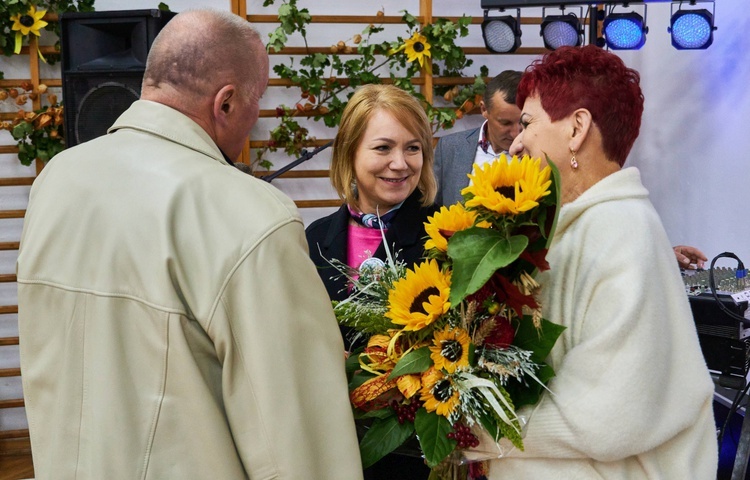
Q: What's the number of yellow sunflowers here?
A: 7